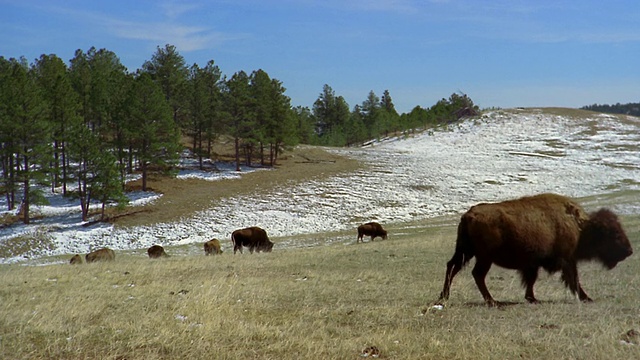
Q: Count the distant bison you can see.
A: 6